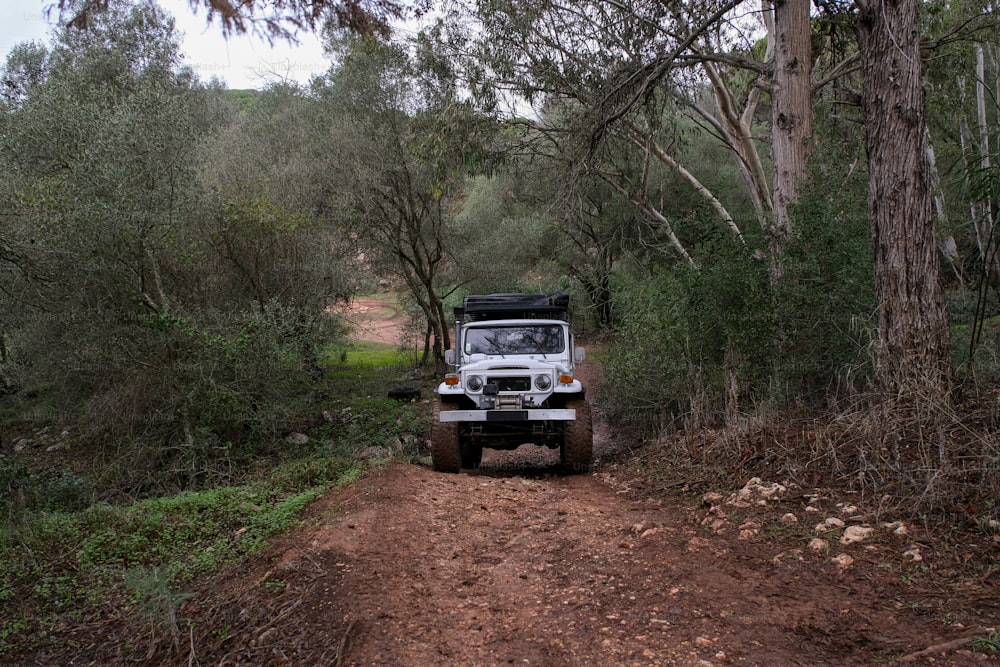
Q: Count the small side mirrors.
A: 2